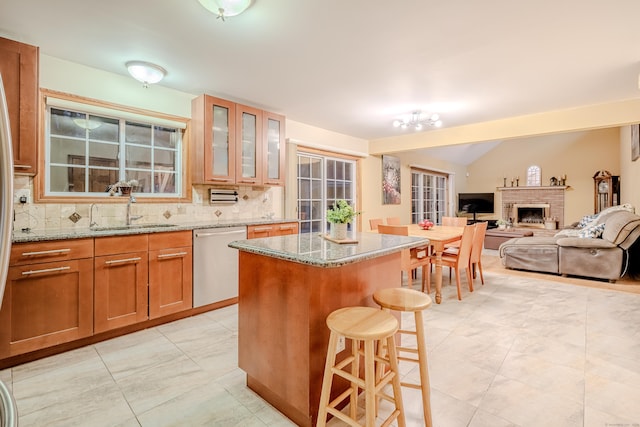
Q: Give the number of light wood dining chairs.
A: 6